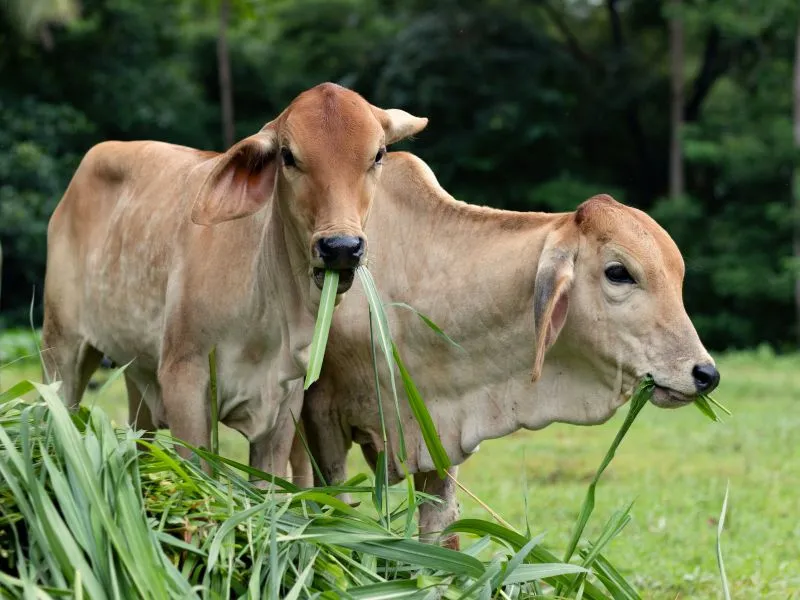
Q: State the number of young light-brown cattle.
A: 2